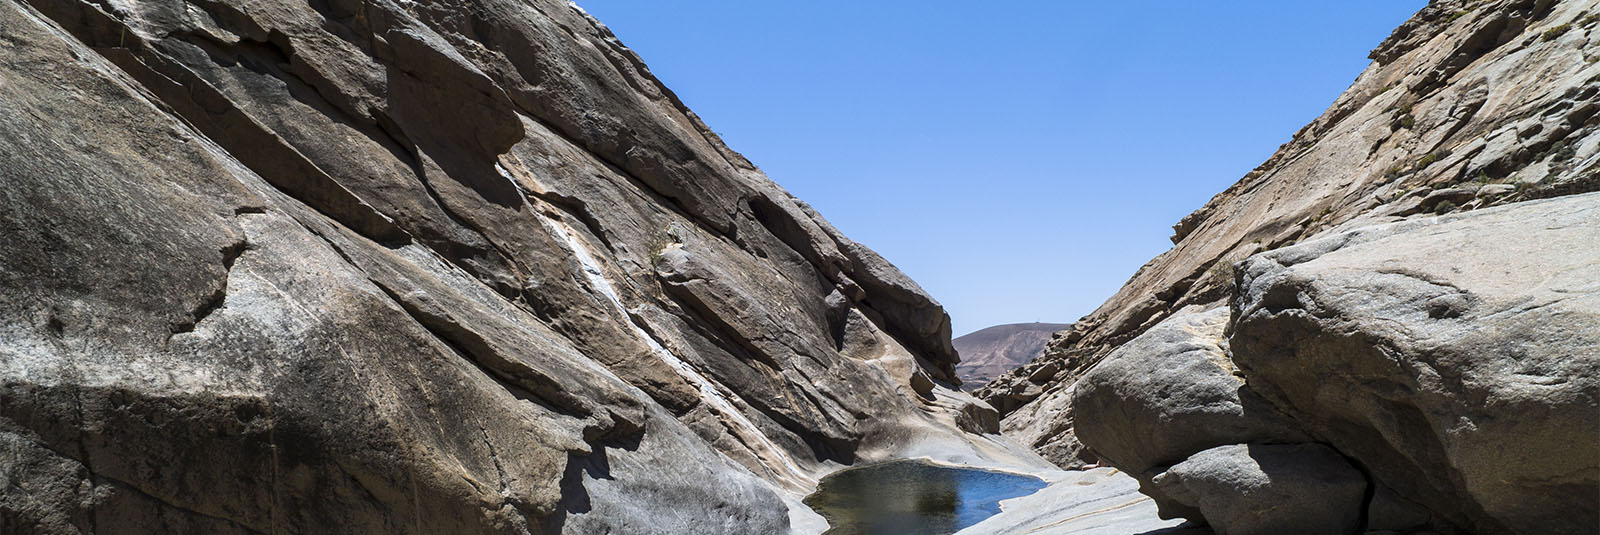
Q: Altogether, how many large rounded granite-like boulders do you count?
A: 3